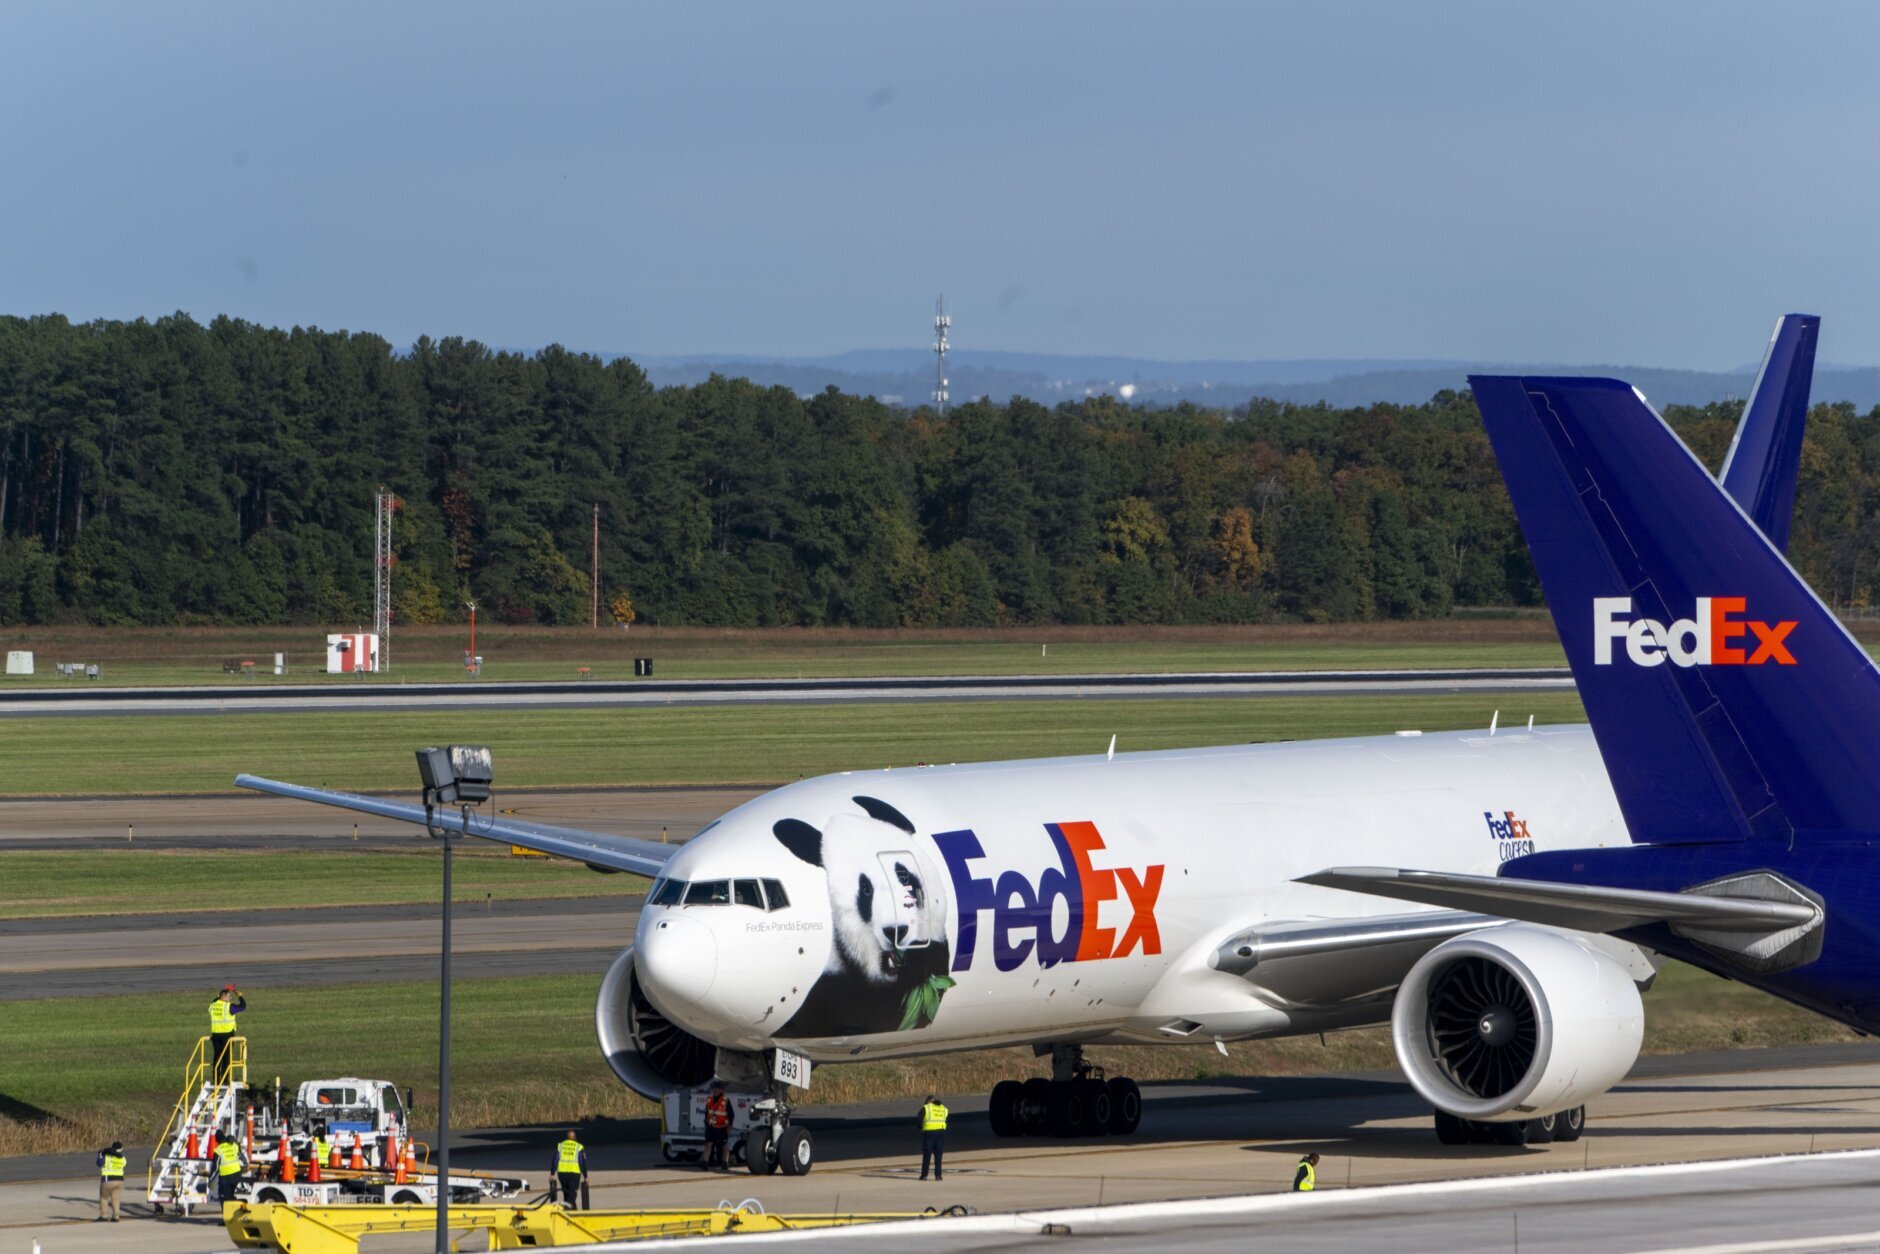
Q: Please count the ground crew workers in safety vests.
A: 8